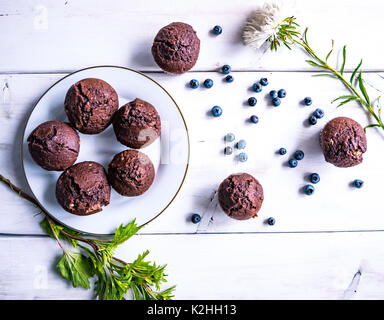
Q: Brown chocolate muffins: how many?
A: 8